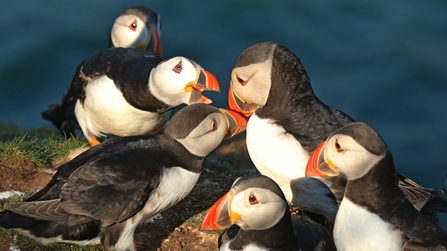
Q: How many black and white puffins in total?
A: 6